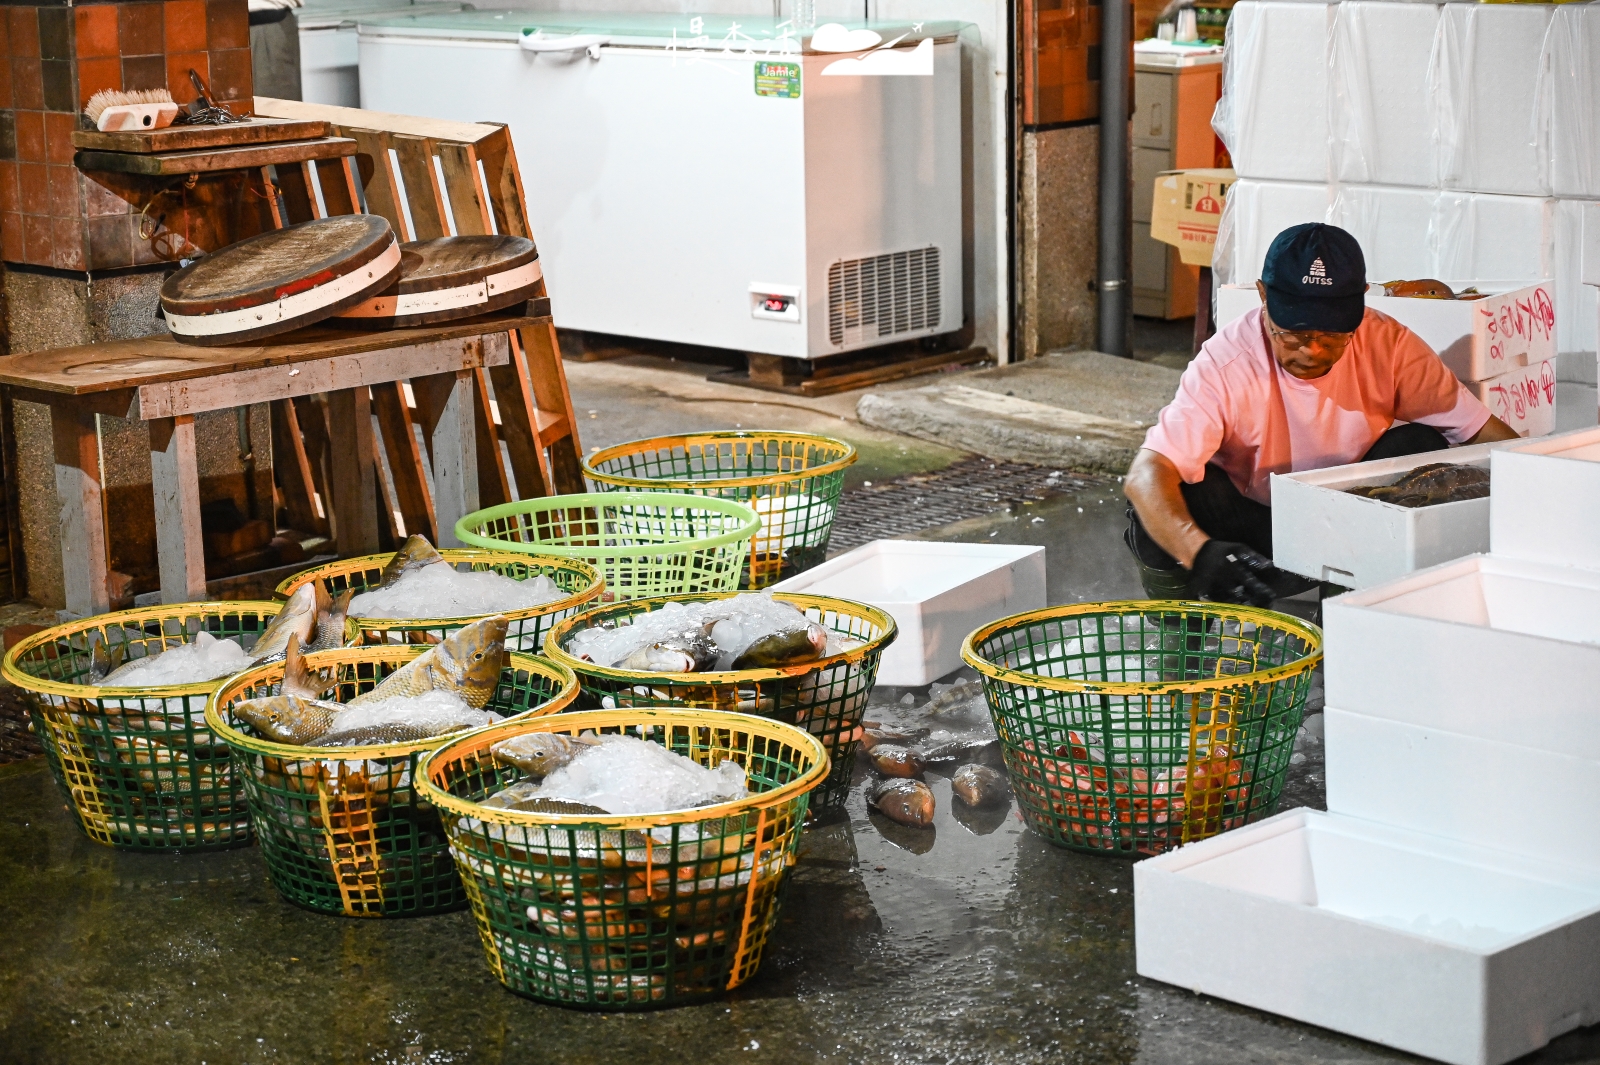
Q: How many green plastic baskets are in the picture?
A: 8